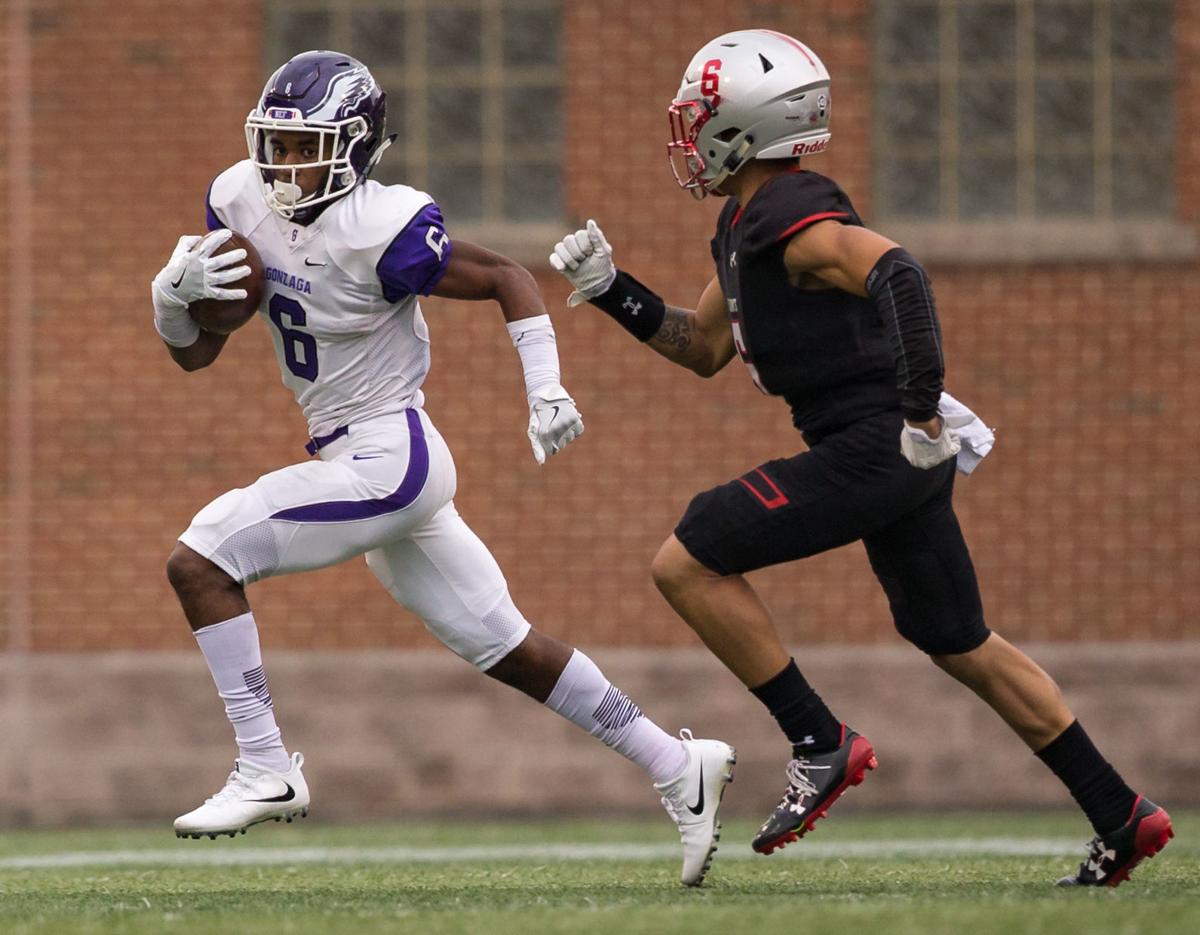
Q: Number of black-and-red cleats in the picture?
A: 2